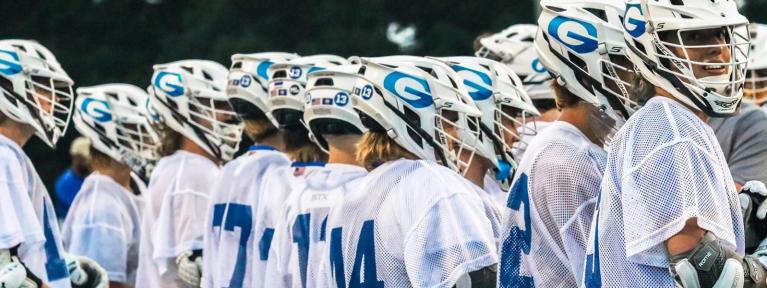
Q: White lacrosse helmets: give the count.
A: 12